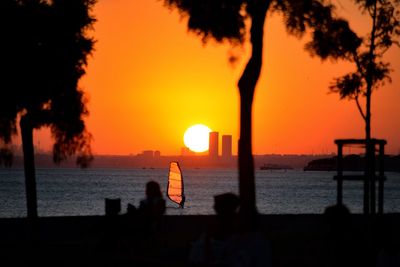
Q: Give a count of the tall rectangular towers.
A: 2